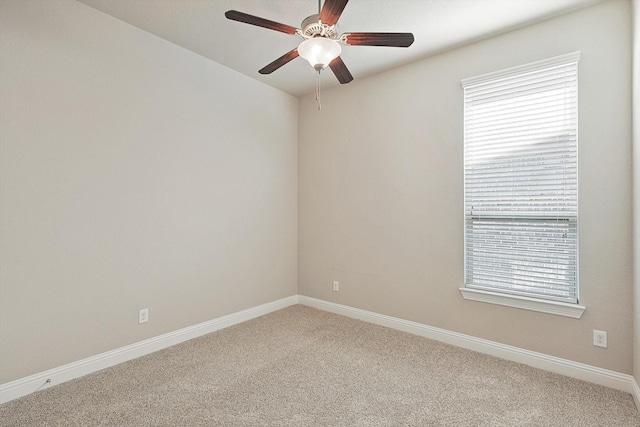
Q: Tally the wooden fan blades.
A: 5